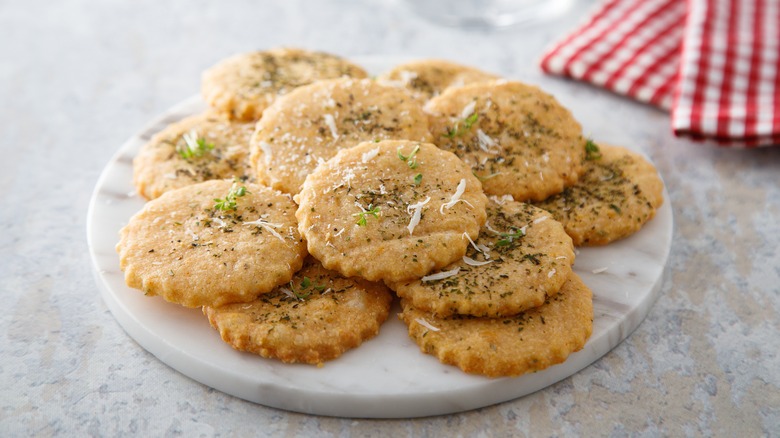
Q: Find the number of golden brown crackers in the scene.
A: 11